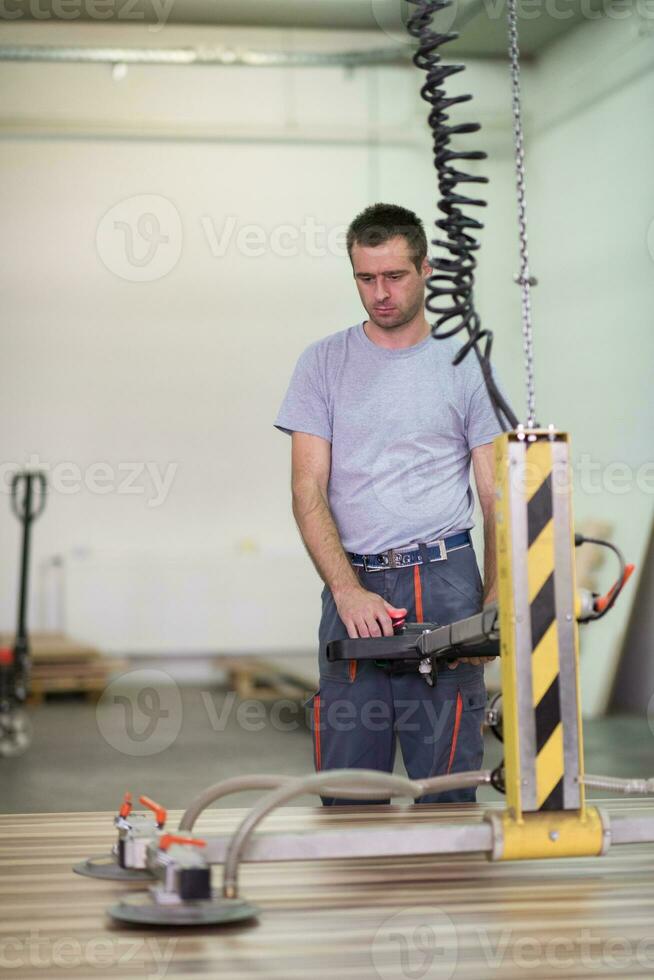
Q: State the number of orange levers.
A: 4